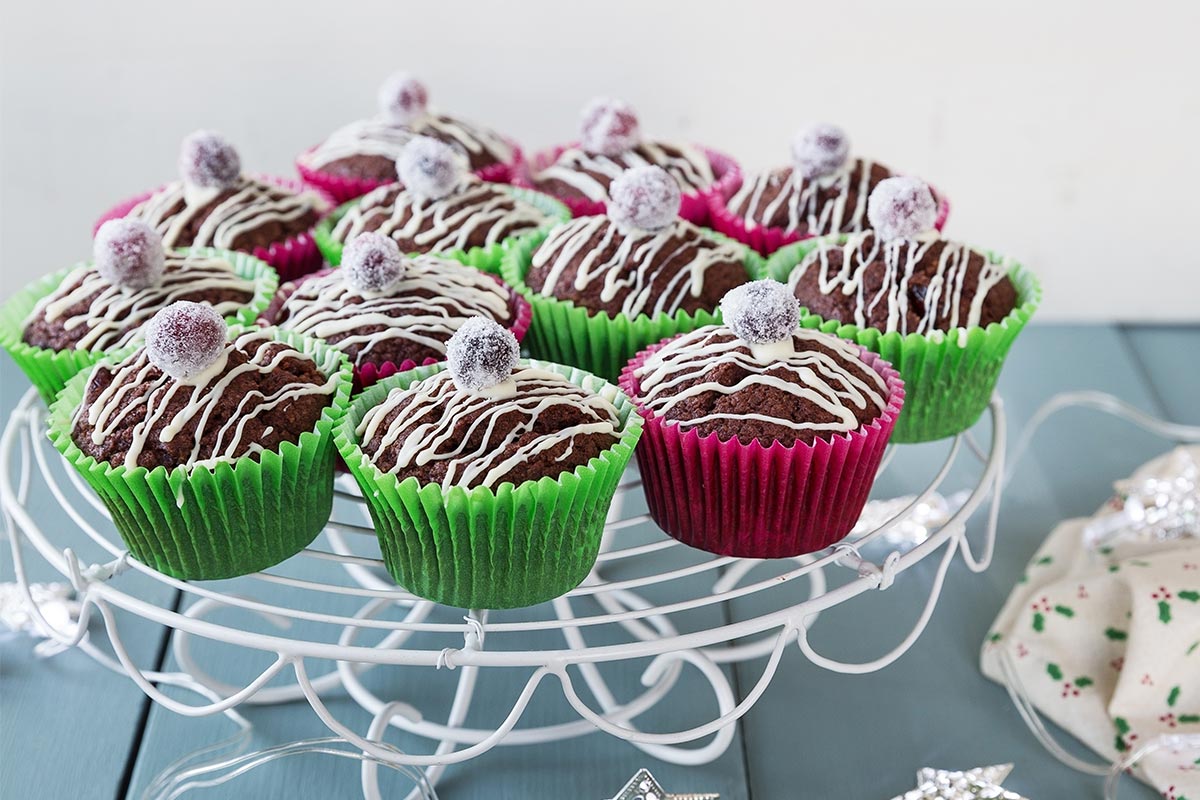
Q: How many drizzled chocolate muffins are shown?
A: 12